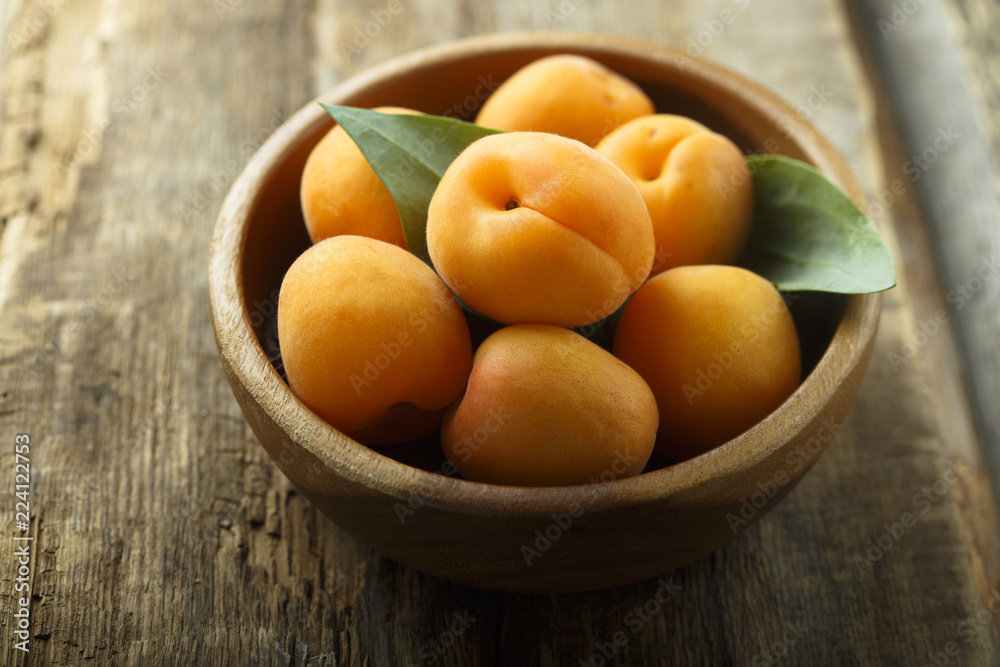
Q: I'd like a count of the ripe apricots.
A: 7